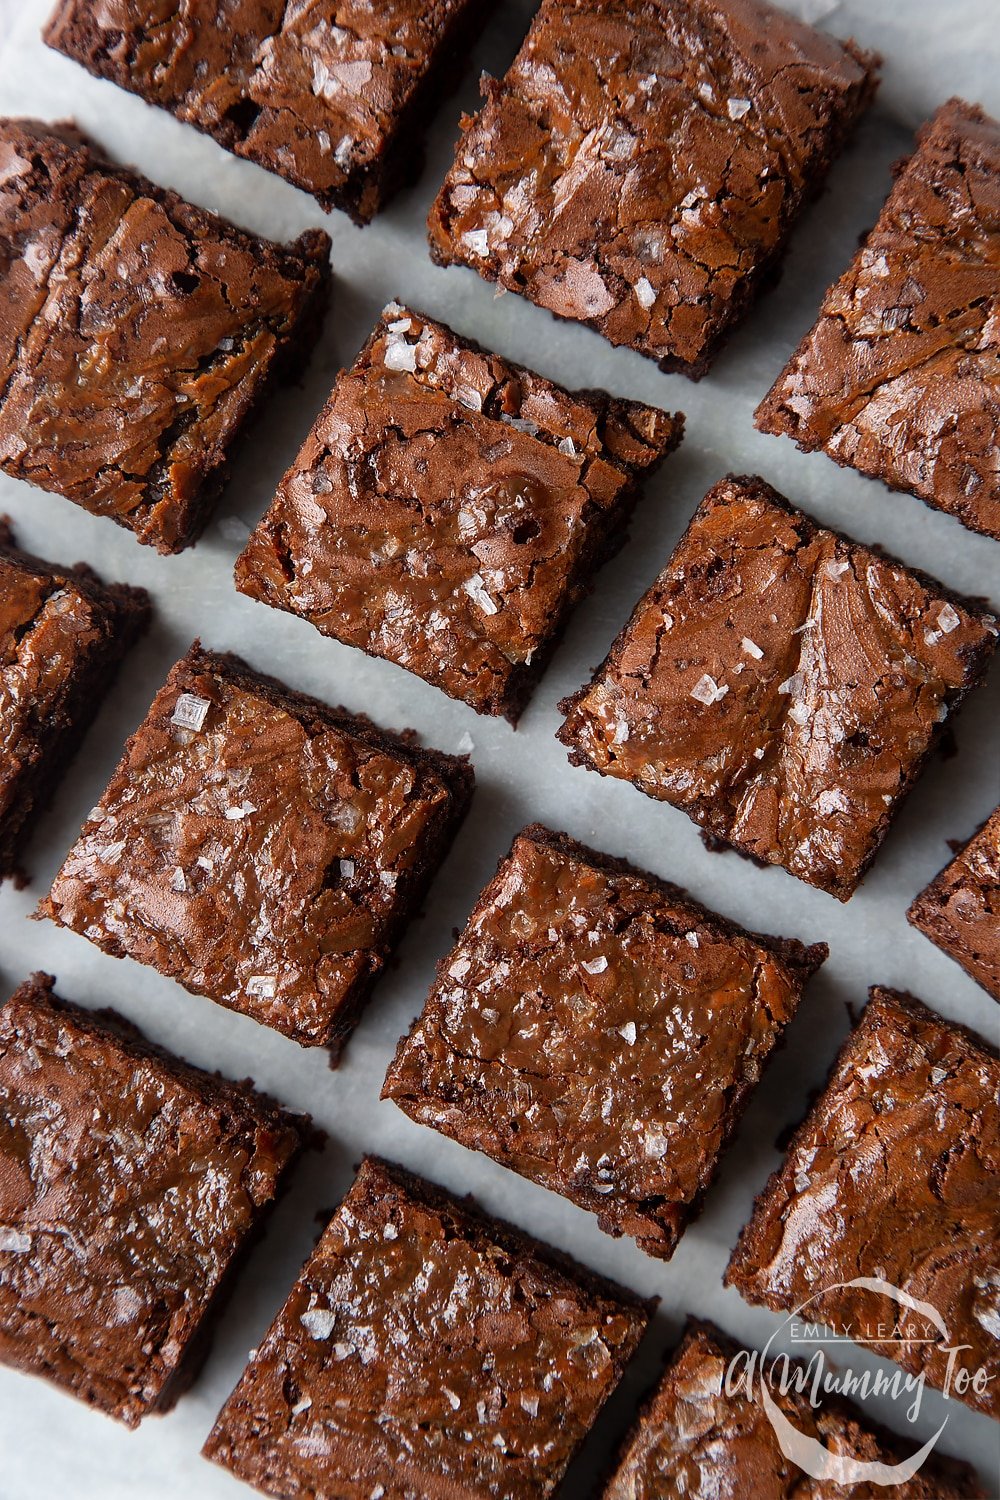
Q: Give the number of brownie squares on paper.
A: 14